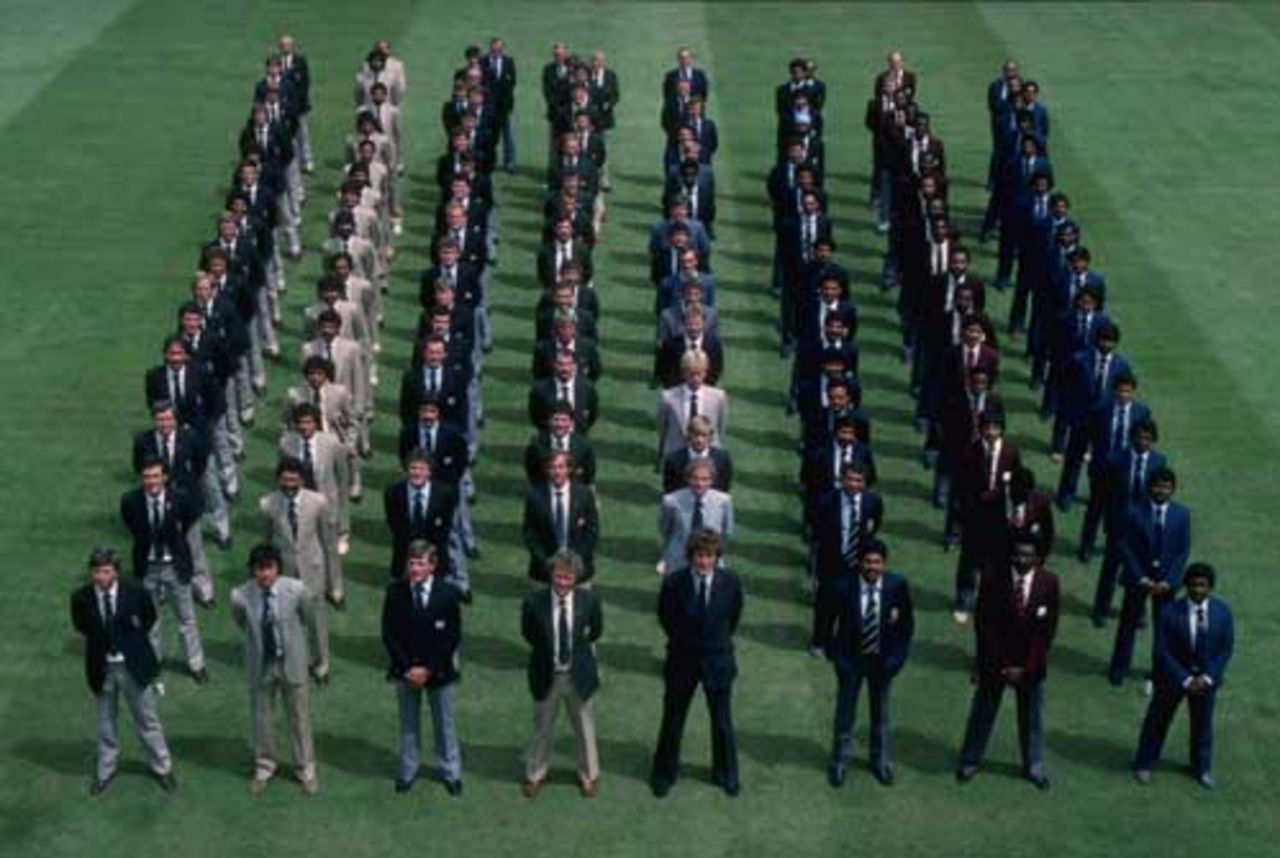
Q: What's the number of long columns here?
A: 8